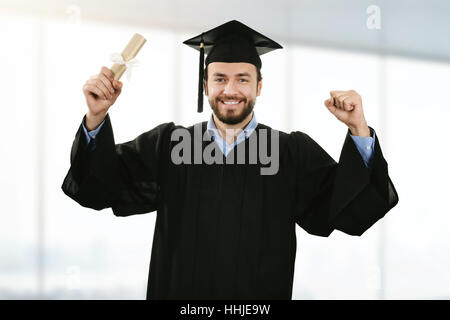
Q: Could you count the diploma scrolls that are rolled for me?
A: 1